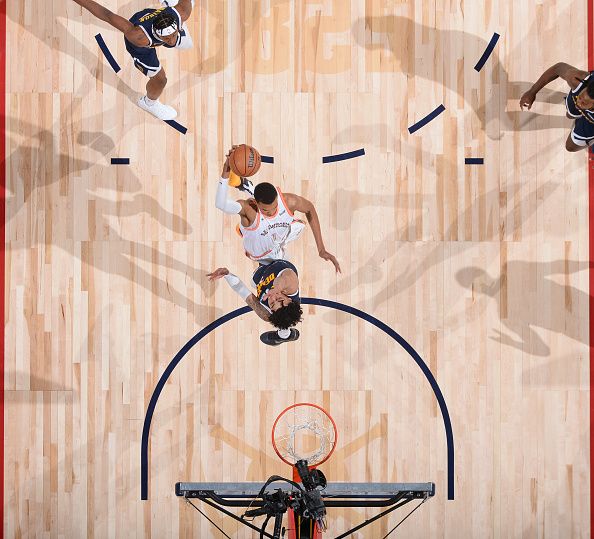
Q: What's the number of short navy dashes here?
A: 8